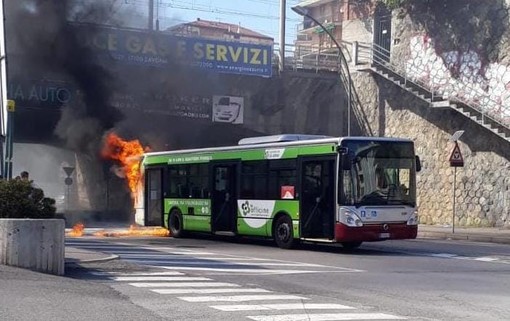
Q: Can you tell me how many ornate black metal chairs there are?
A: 0